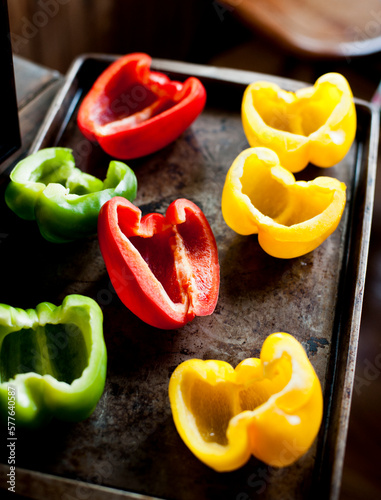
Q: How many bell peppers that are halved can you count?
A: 7